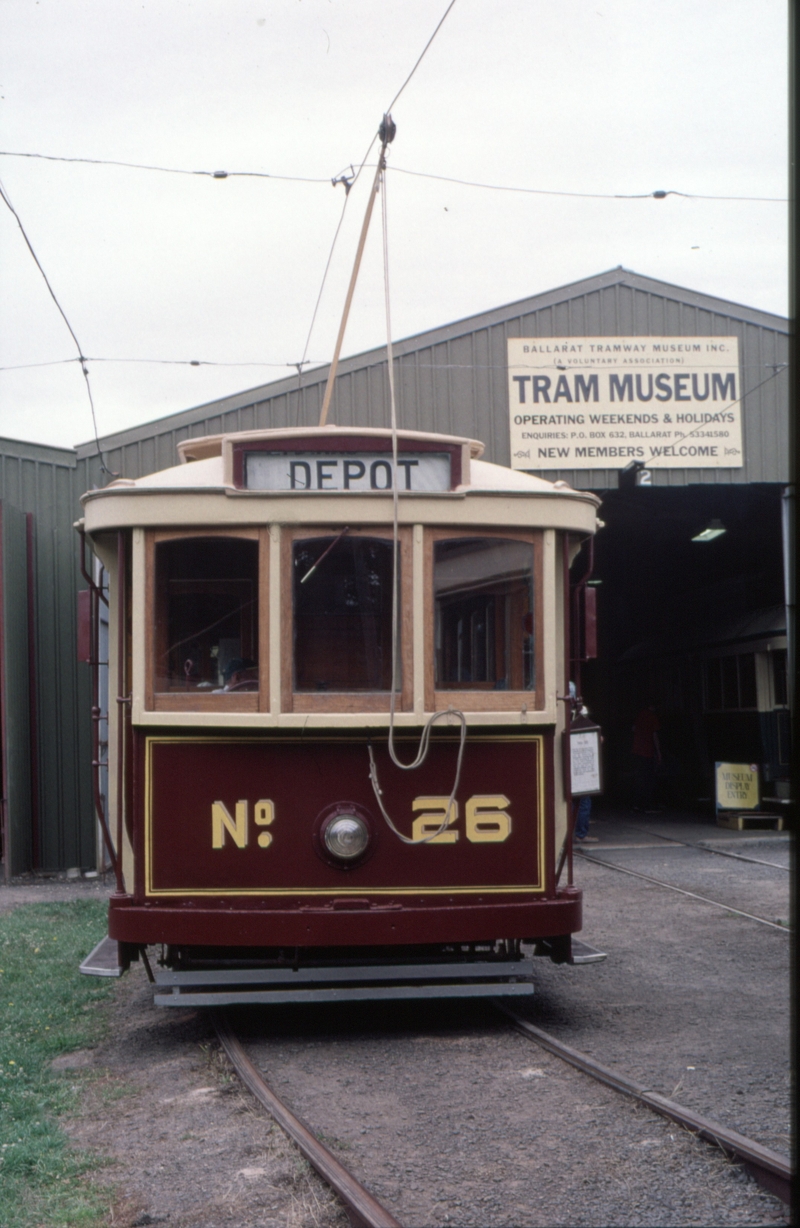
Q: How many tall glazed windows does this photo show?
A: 3